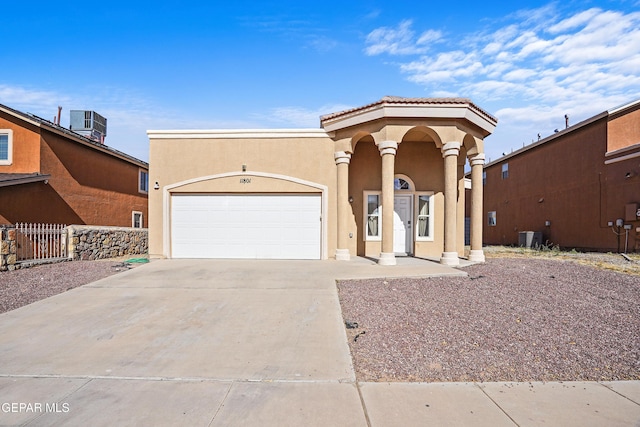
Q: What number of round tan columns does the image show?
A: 4